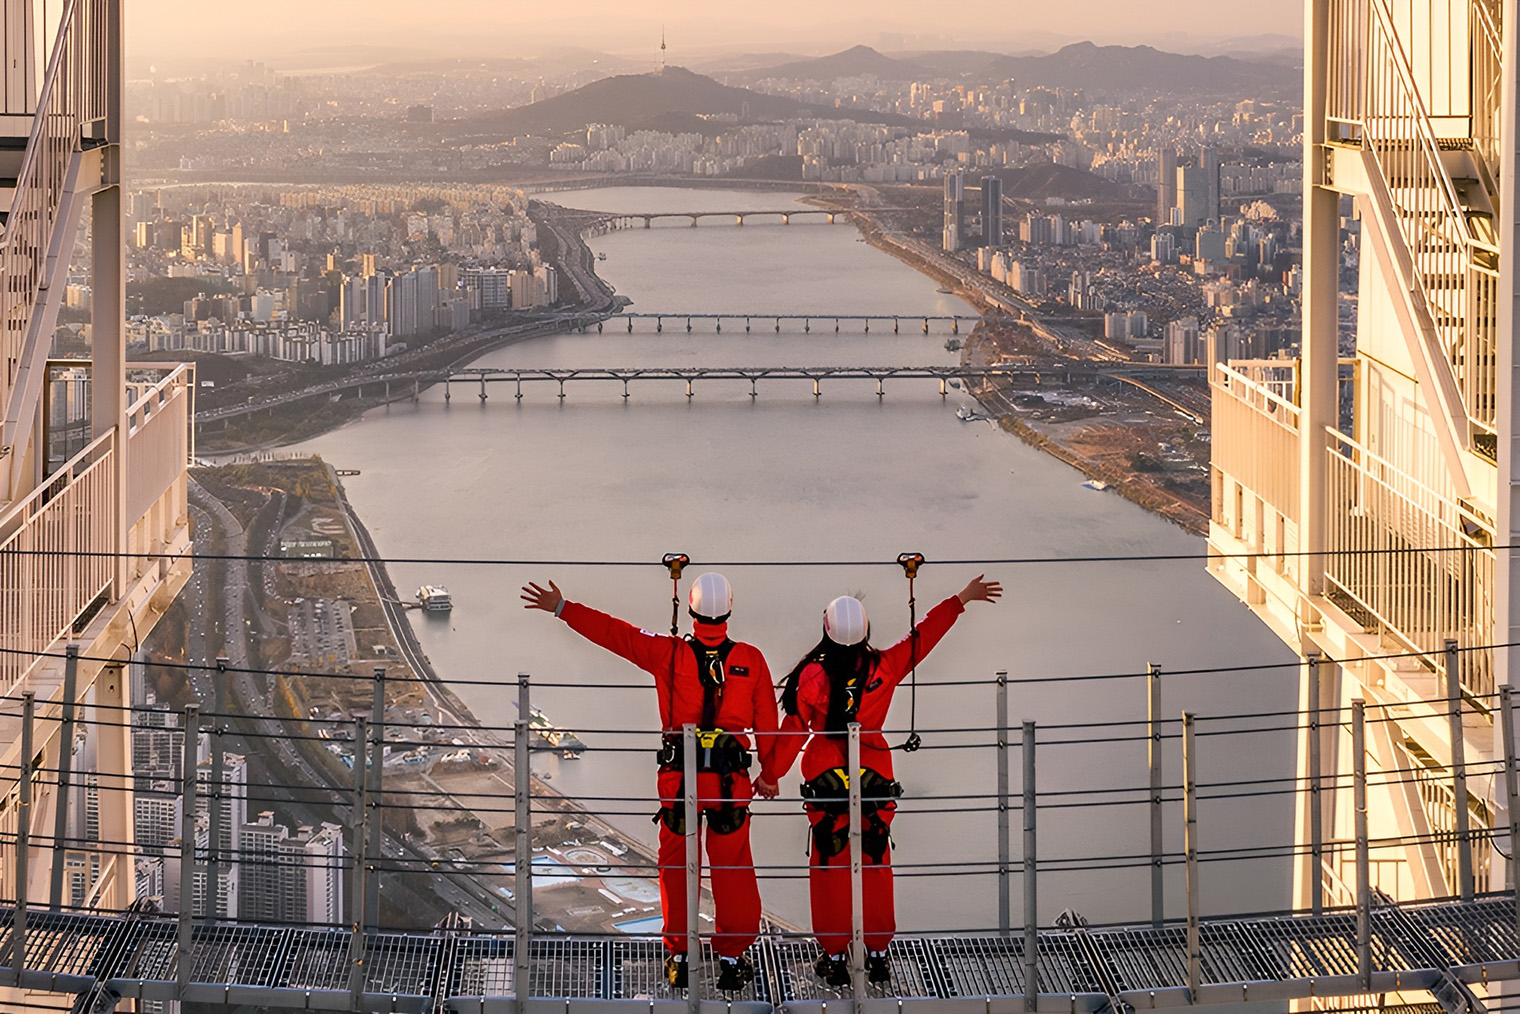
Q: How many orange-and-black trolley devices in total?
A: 2